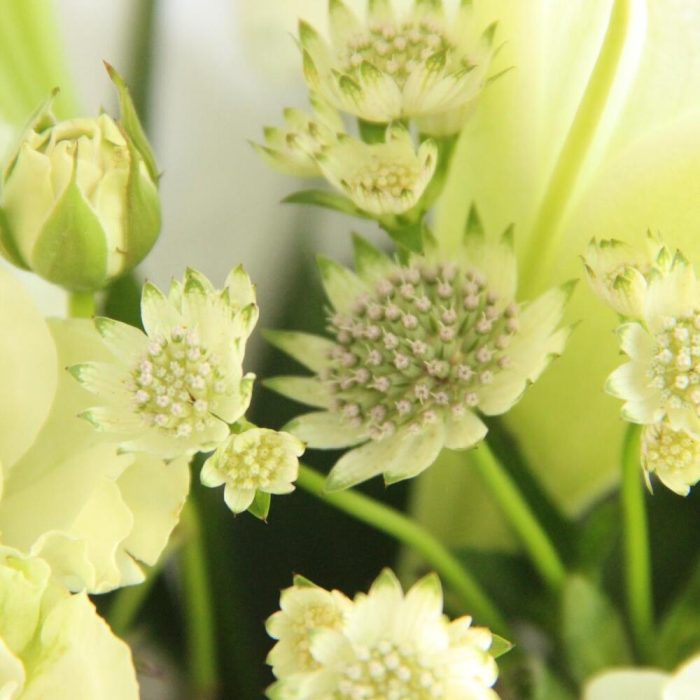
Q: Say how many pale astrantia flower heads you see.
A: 11